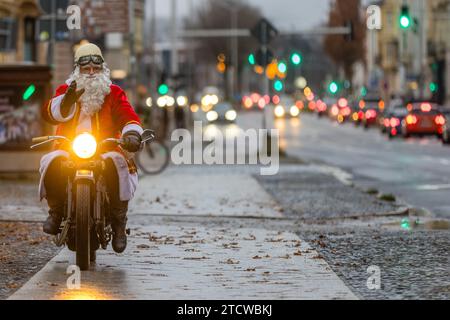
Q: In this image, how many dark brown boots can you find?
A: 2